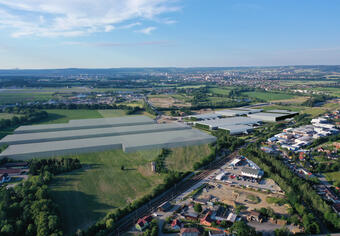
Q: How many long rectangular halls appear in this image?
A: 3